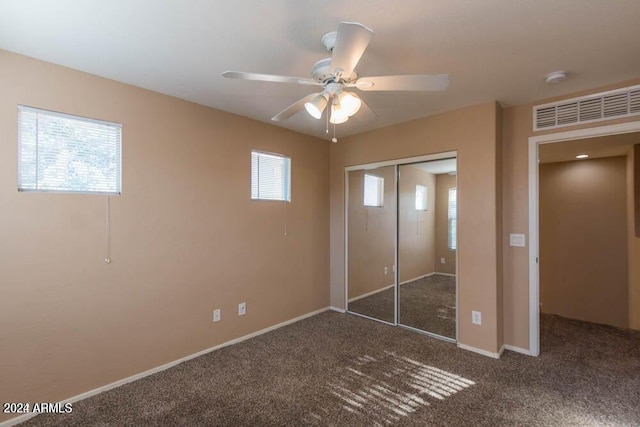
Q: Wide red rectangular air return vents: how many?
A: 0